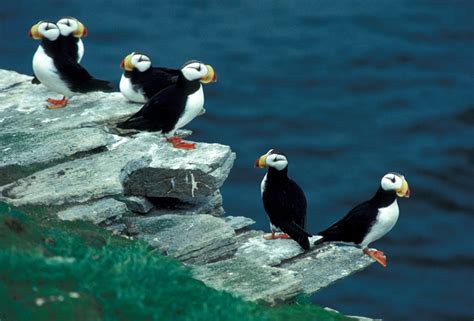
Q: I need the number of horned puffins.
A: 6